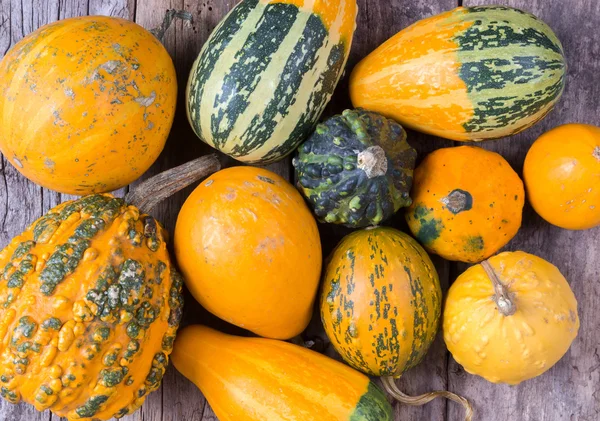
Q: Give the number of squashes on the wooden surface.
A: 11